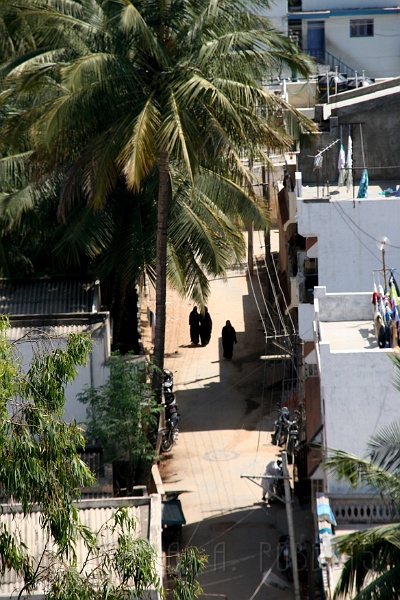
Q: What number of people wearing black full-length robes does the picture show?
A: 3